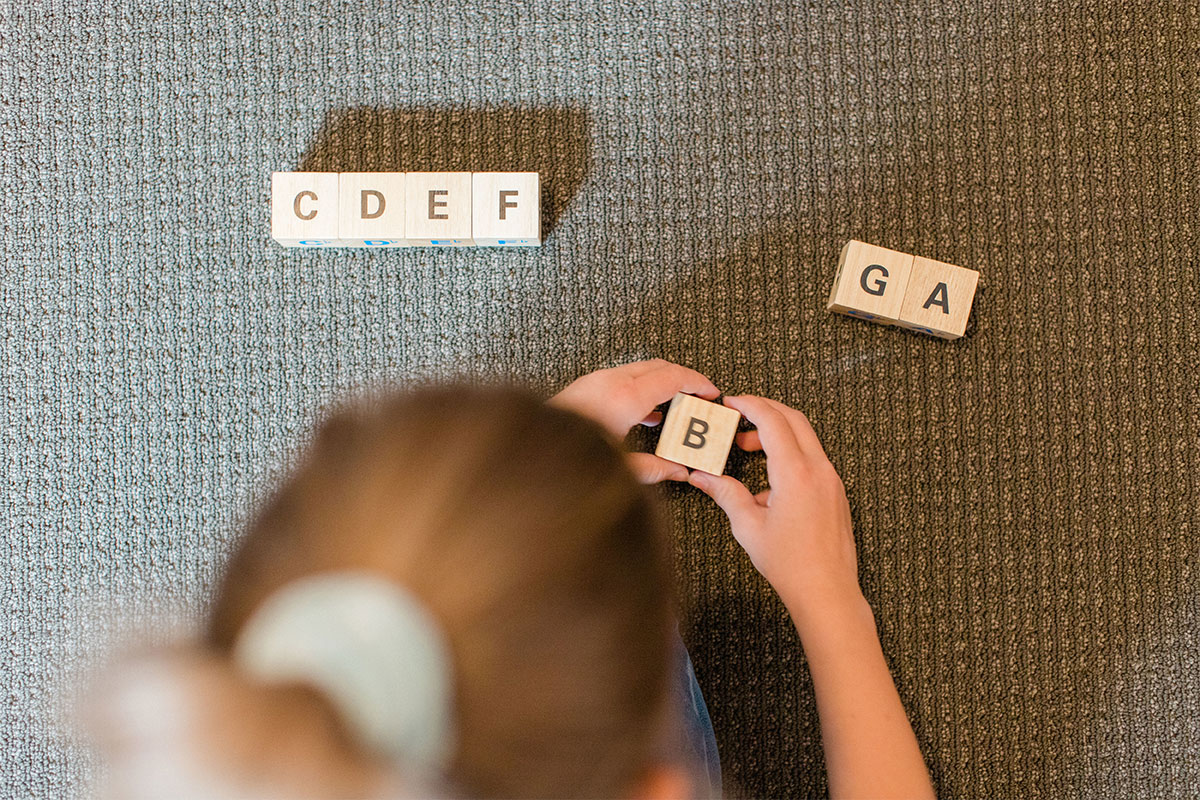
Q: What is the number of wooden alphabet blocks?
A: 7